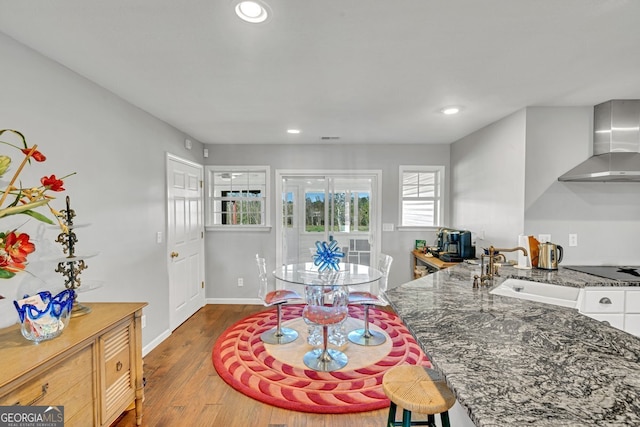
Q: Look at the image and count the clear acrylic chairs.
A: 3